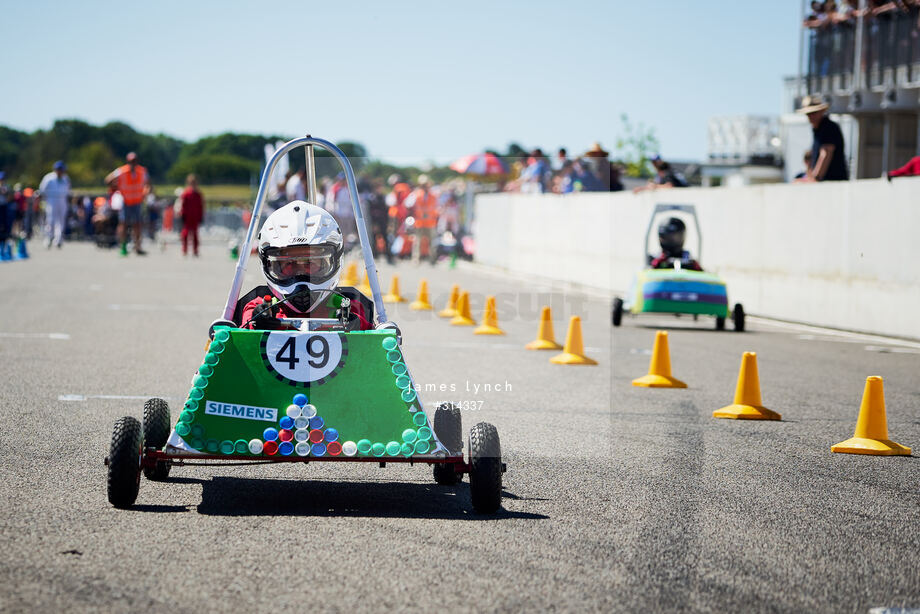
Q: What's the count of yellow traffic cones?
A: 12